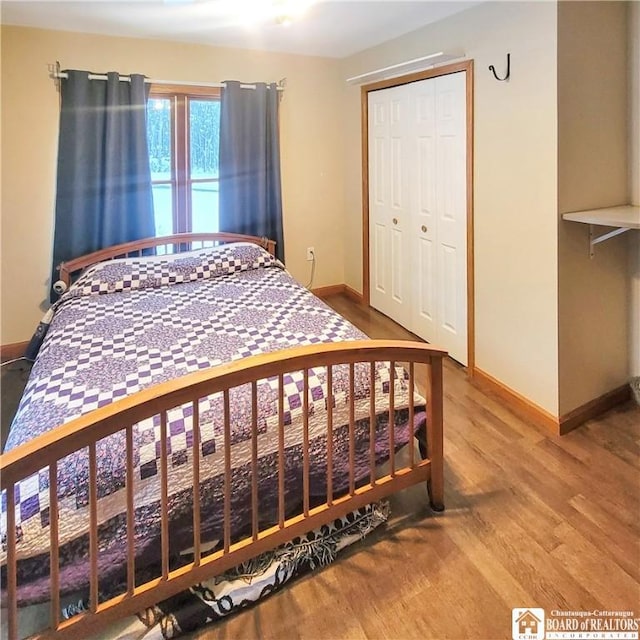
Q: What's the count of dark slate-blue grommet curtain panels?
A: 2